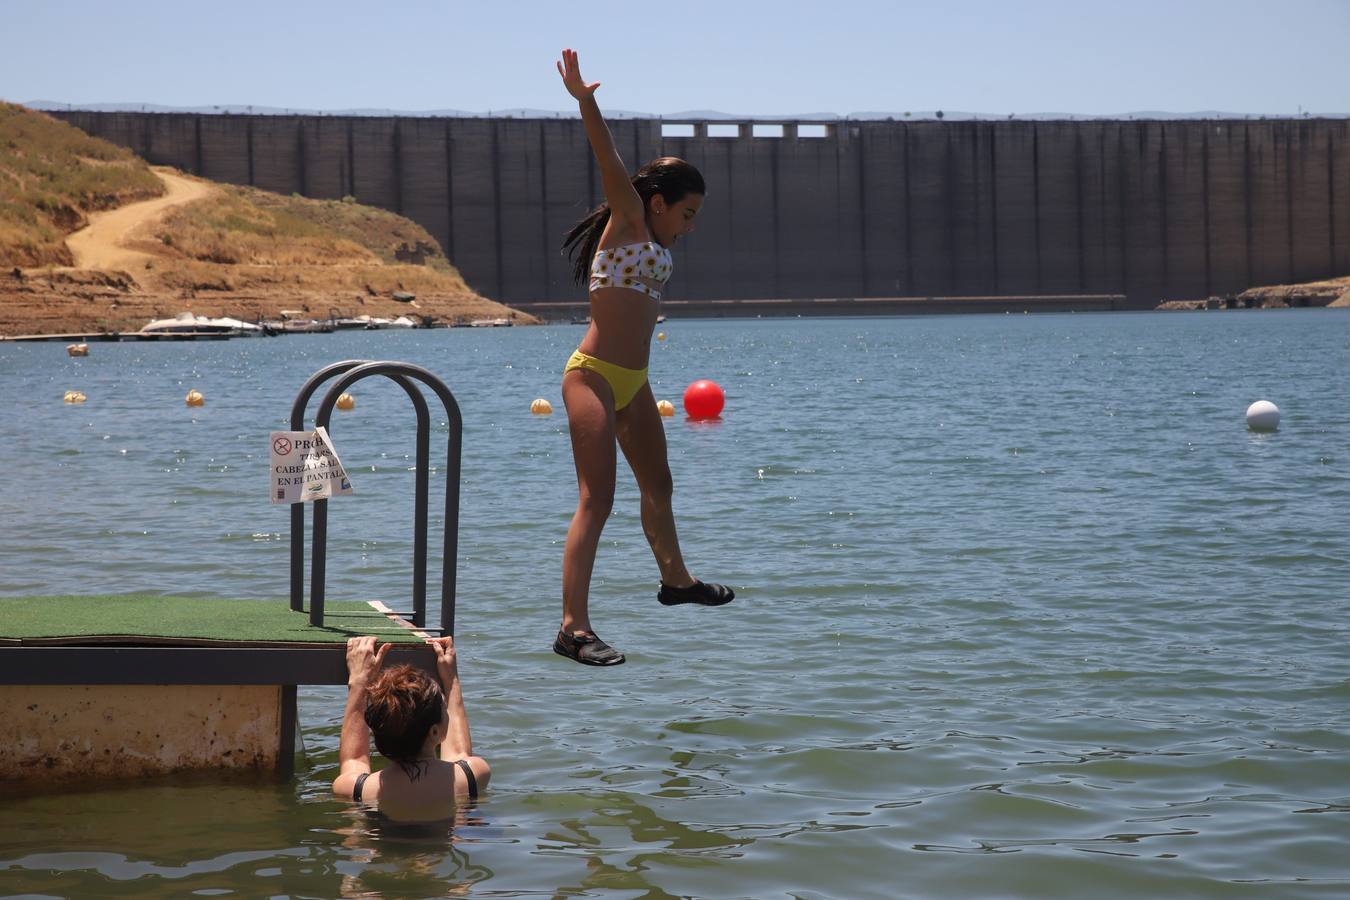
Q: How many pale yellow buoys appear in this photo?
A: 7